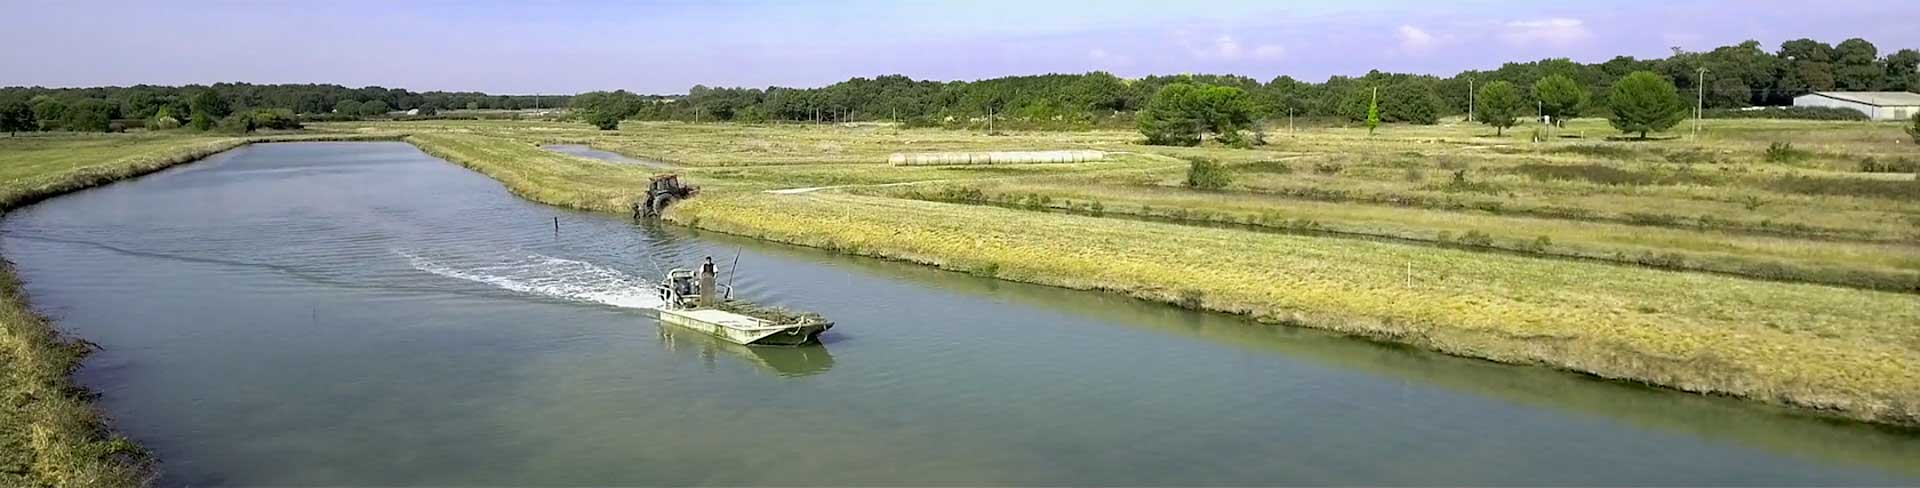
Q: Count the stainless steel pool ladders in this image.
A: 0